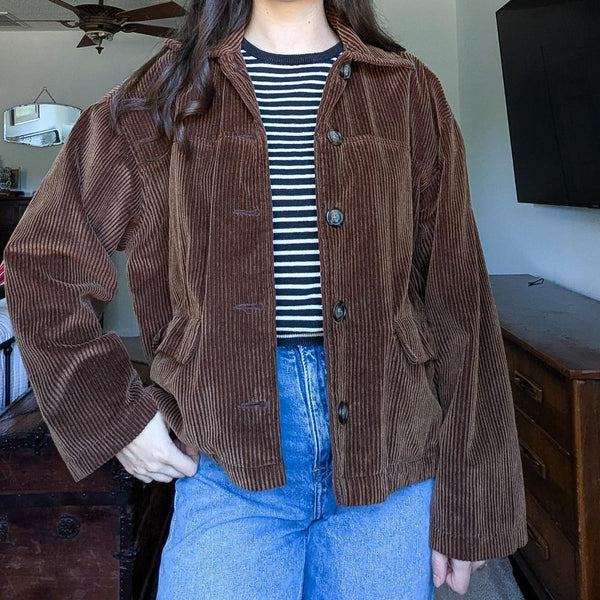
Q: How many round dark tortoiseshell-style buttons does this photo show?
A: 5